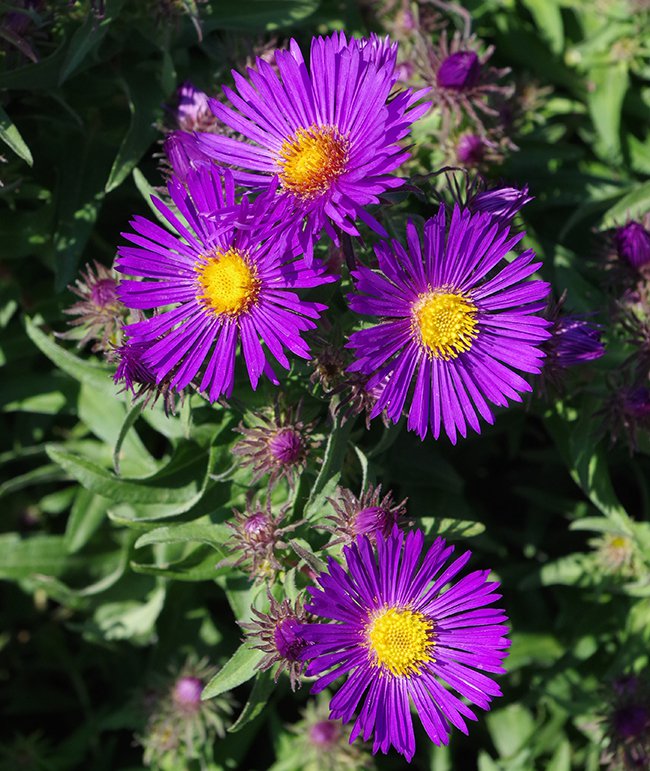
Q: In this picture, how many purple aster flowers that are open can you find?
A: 4